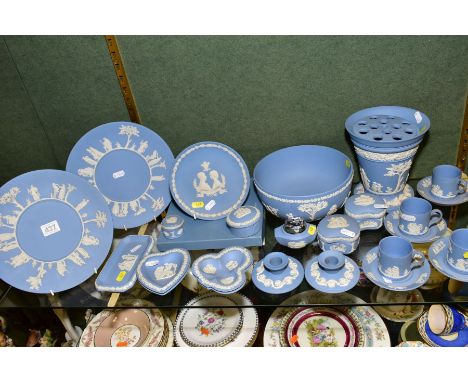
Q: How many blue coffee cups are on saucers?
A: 4